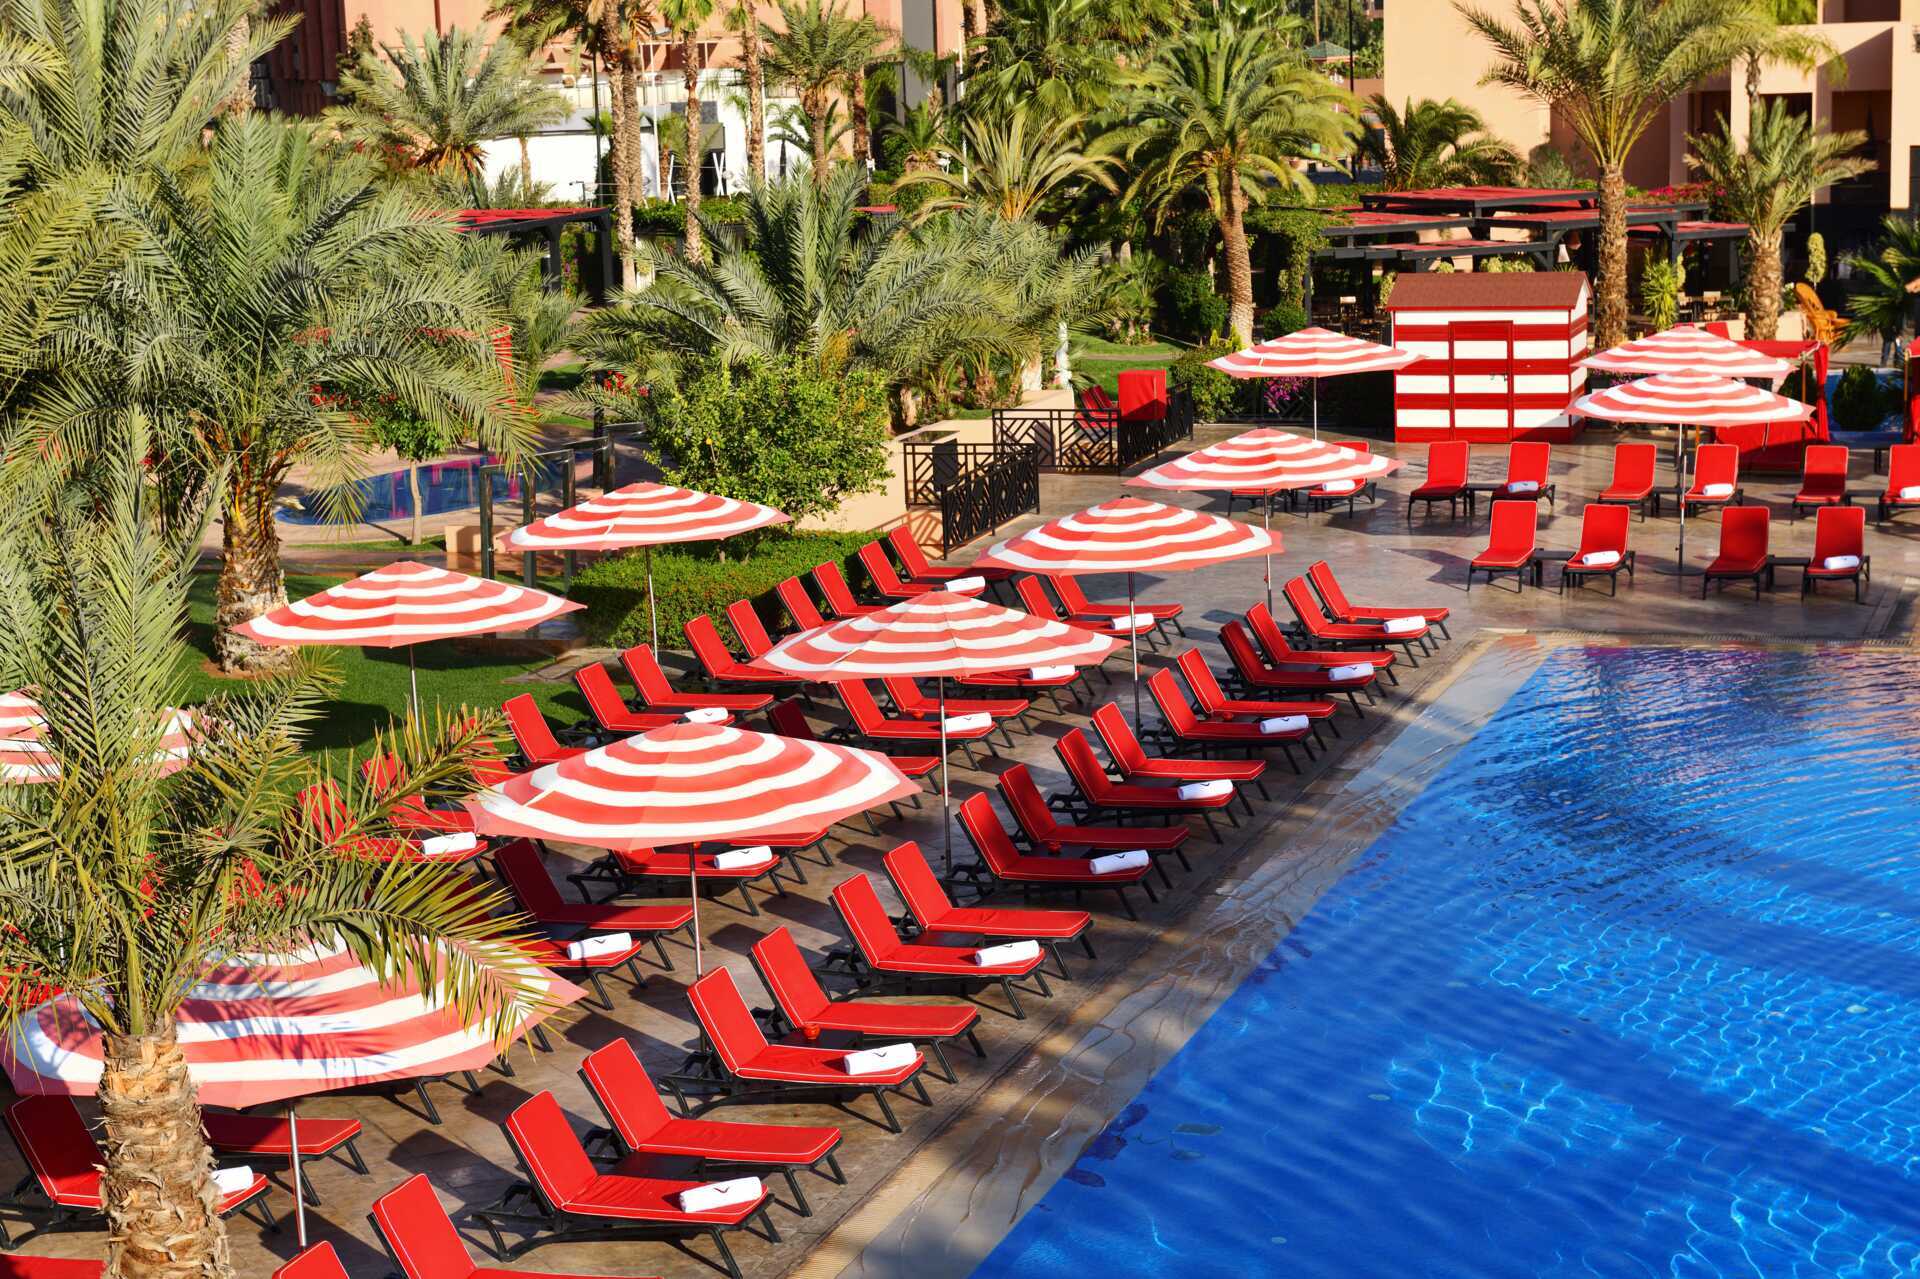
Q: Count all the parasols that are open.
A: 11